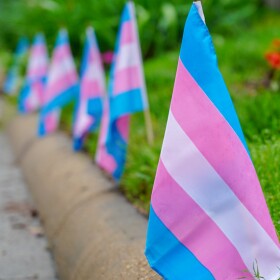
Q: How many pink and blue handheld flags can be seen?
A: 6